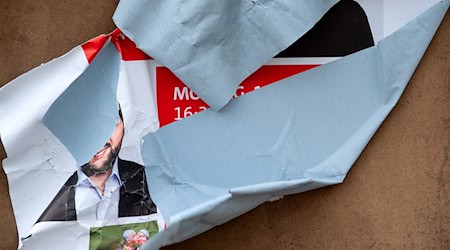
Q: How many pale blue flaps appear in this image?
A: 3